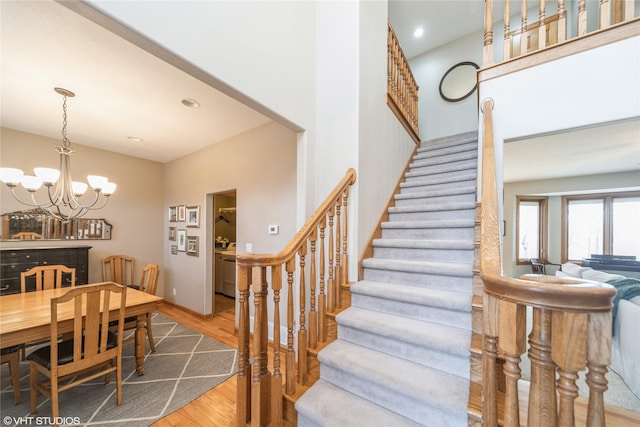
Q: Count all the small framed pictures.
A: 7